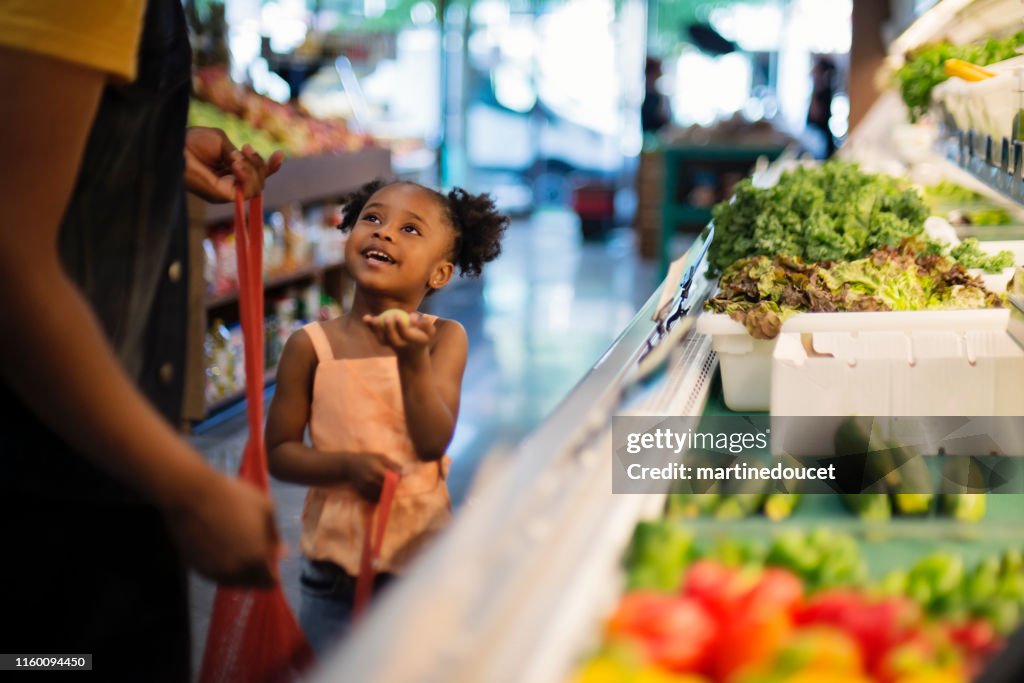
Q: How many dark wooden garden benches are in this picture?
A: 0